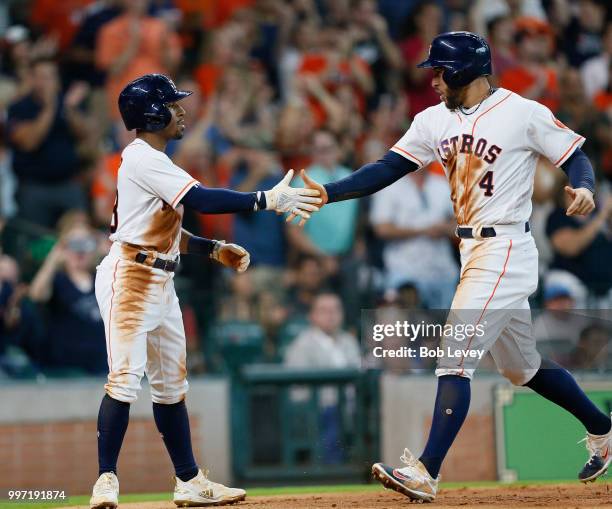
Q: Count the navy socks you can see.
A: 4